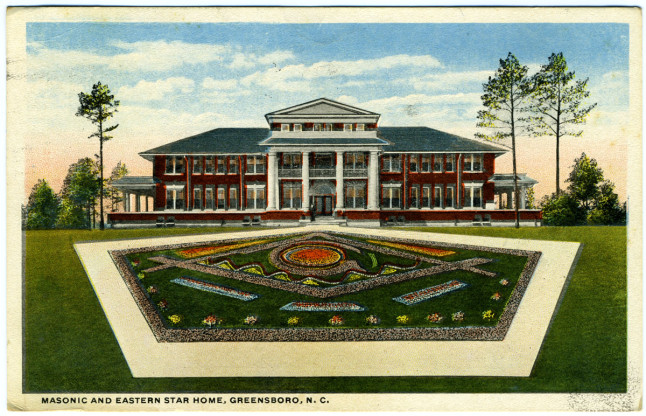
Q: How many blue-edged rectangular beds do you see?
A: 3